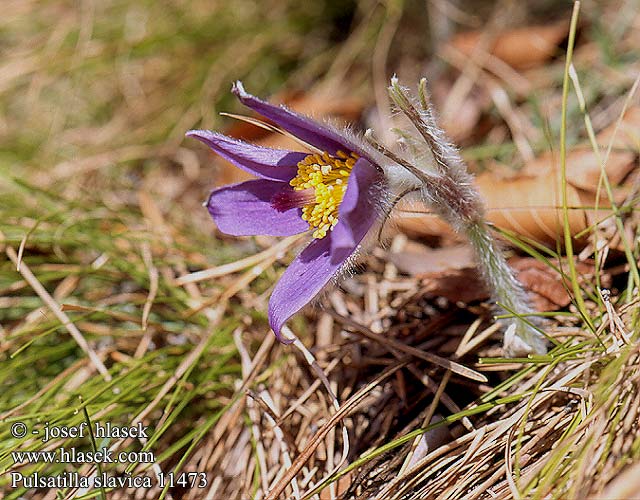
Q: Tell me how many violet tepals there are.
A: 5